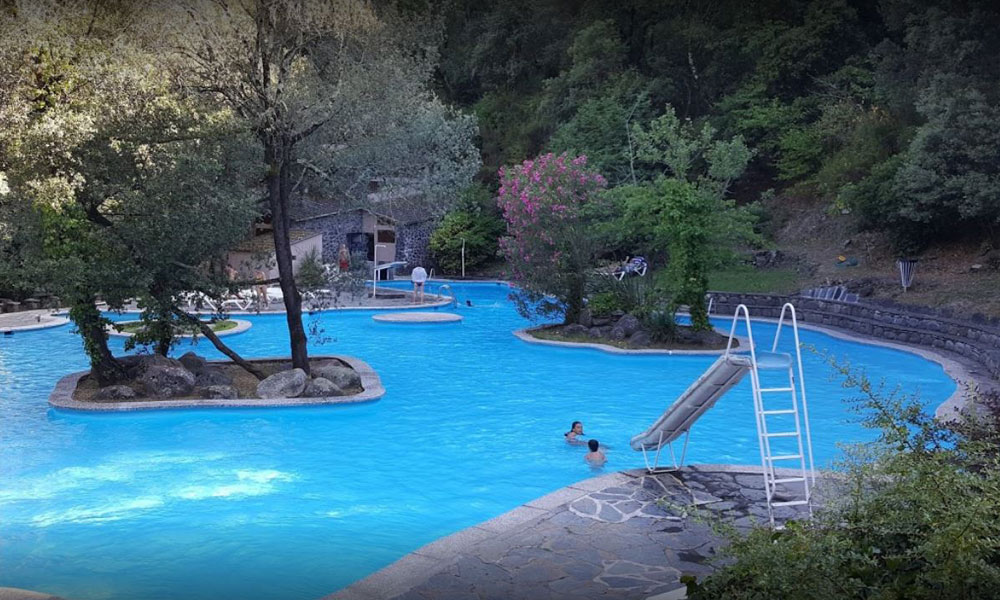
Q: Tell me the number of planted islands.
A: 3